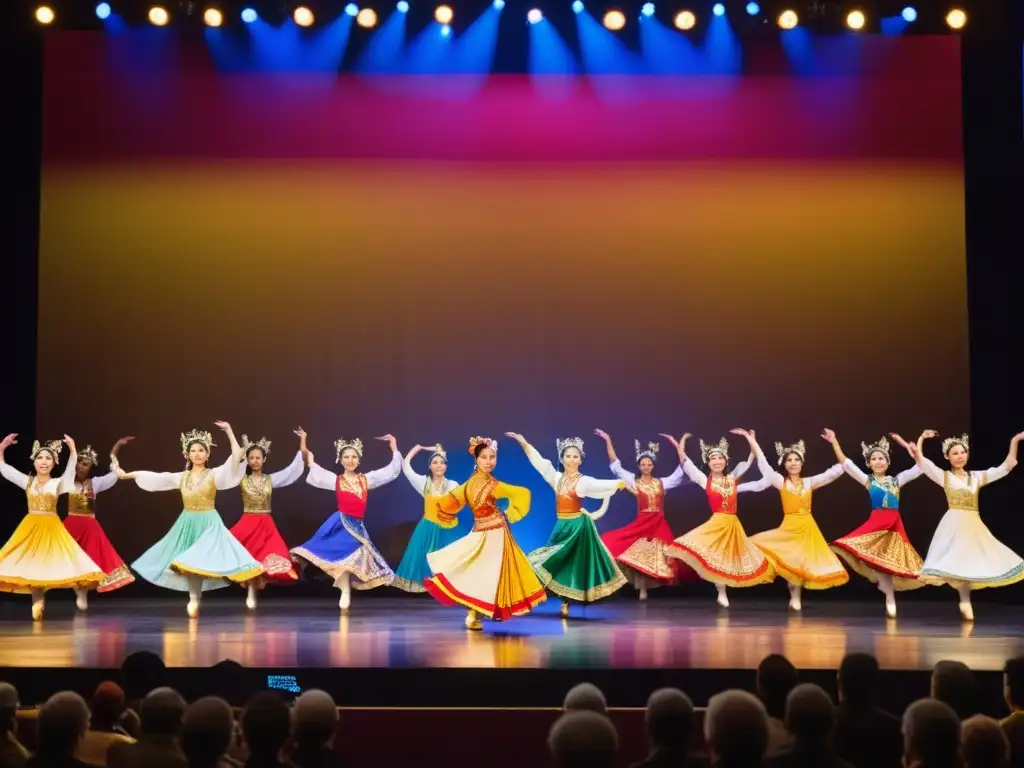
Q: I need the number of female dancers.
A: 13